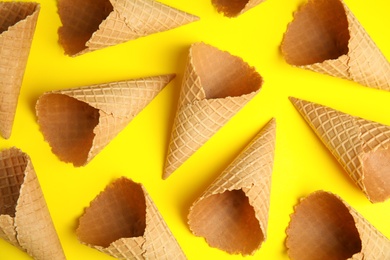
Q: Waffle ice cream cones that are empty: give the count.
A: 11